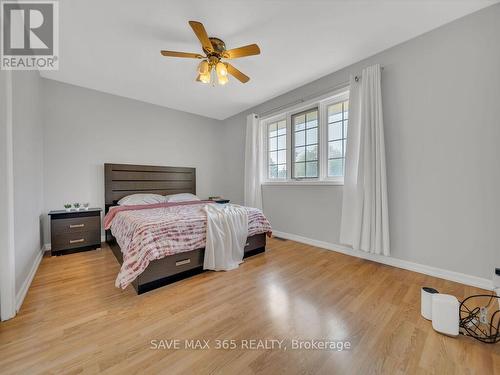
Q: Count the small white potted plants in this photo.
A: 3